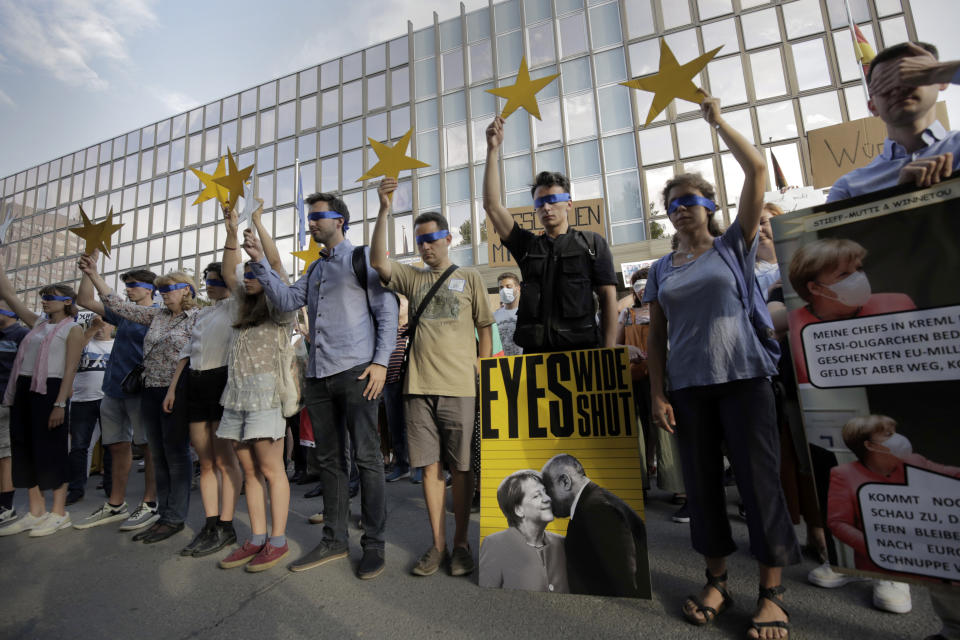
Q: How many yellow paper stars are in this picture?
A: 8